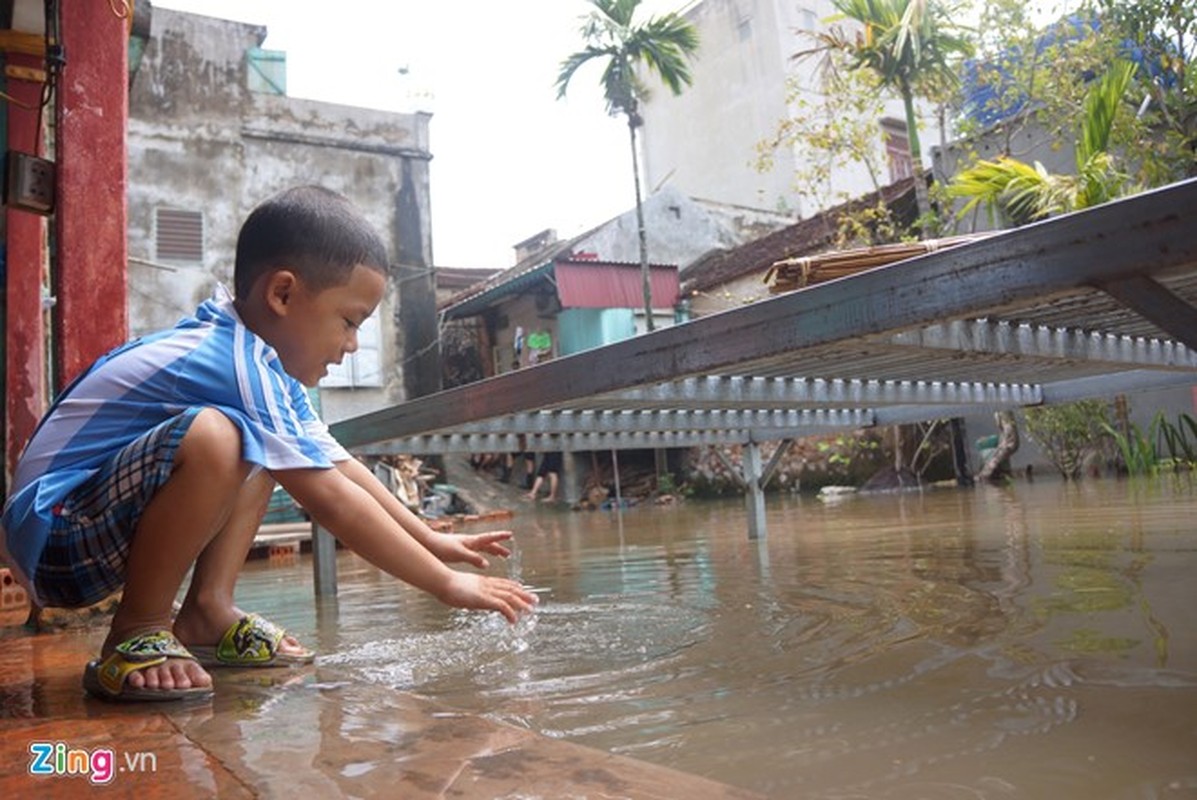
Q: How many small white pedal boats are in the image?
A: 0